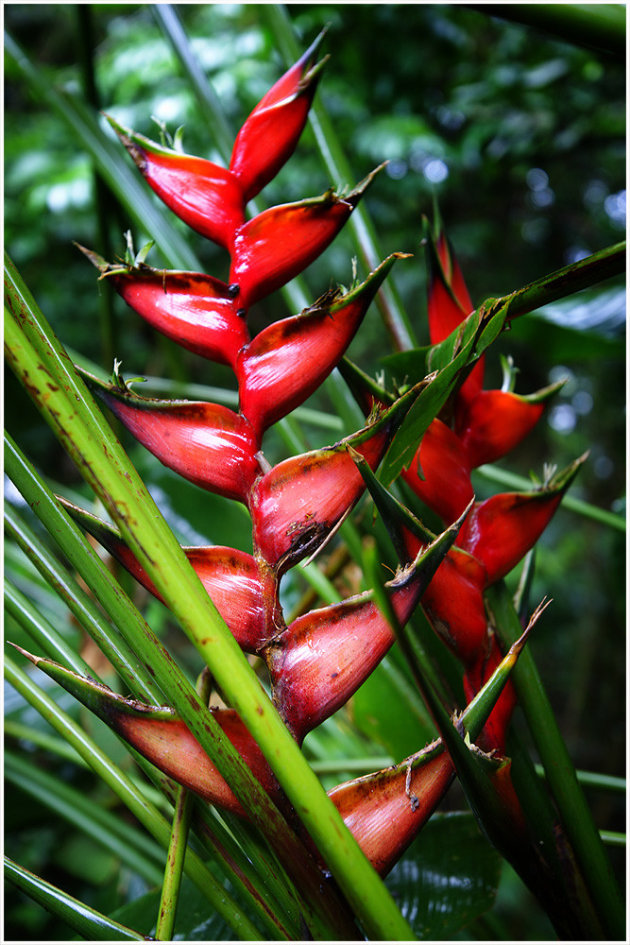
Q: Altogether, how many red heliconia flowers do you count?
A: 2